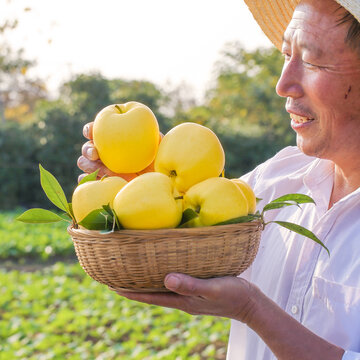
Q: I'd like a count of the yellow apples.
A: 6